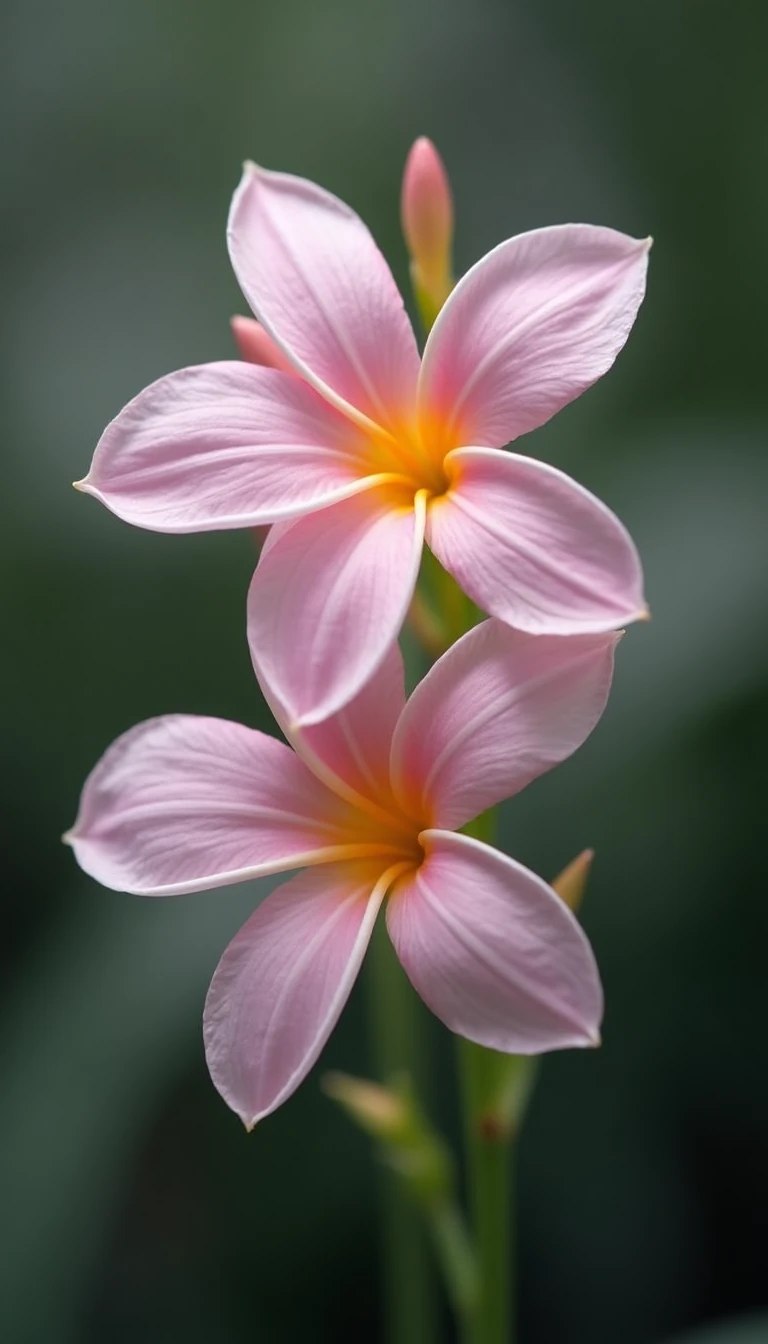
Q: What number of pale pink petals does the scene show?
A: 10